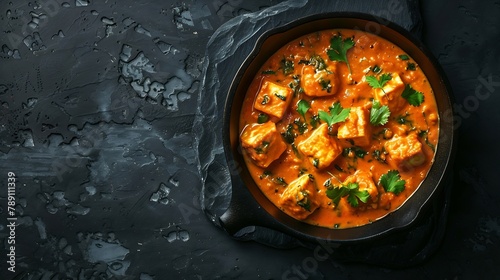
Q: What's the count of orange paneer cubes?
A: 9